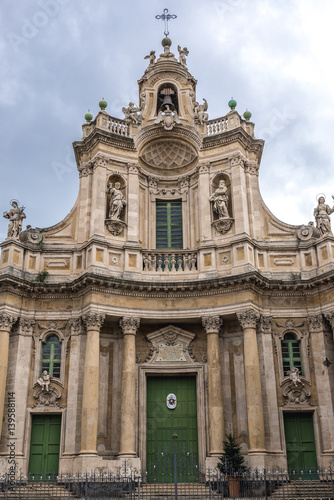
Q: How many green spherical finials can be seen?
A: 4